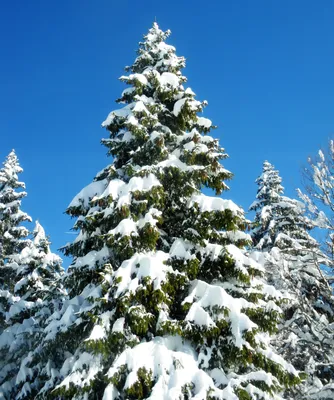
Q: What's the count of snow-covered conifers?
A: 4